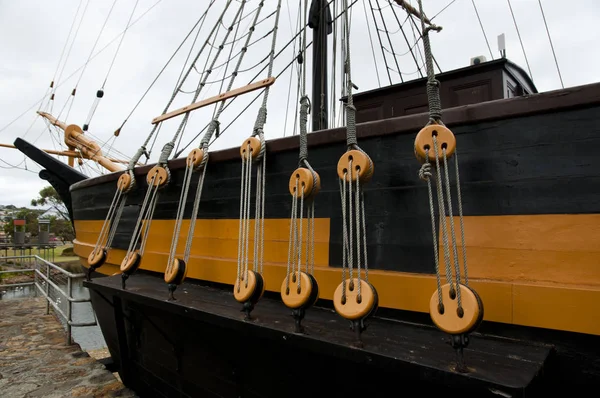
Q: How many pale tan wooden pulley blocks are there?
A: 14